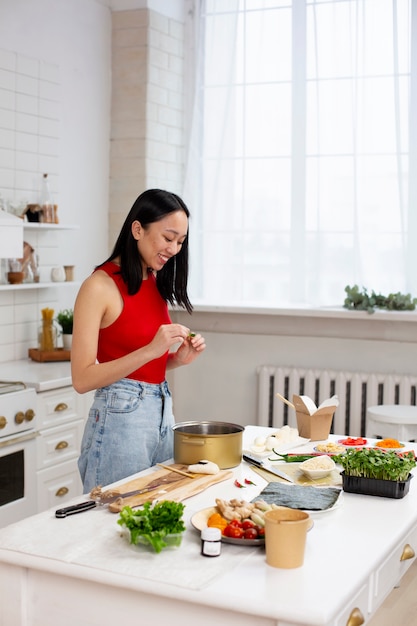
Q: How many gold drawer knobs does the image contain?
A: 5